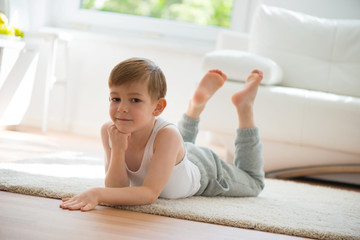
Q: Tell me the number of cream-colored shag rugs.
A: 1